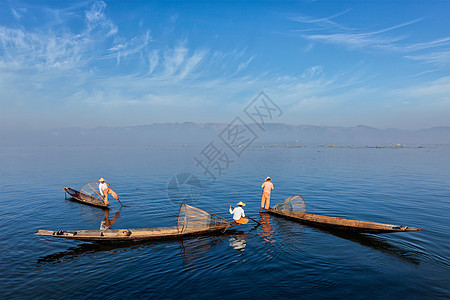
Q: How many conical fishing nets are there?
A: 3